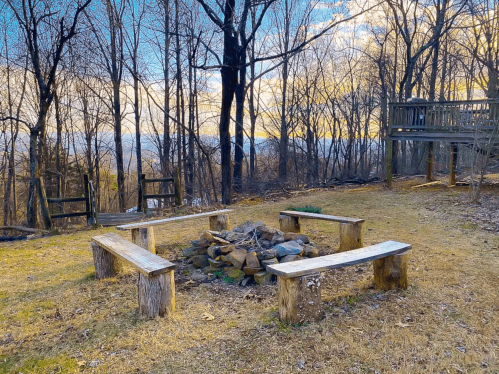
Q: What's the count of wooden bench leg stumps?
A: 8